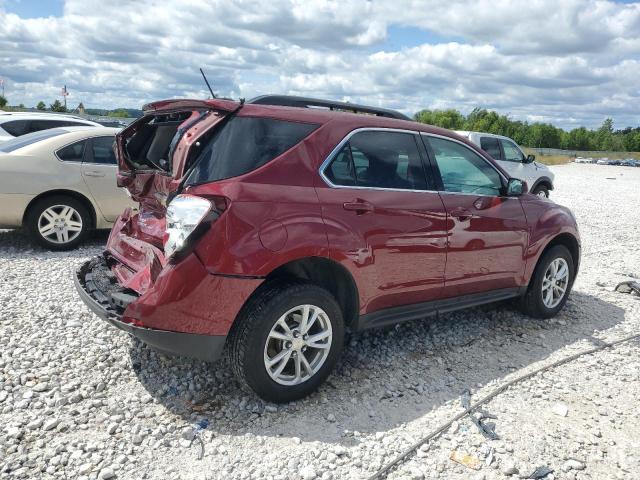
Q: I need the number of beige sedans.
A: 1